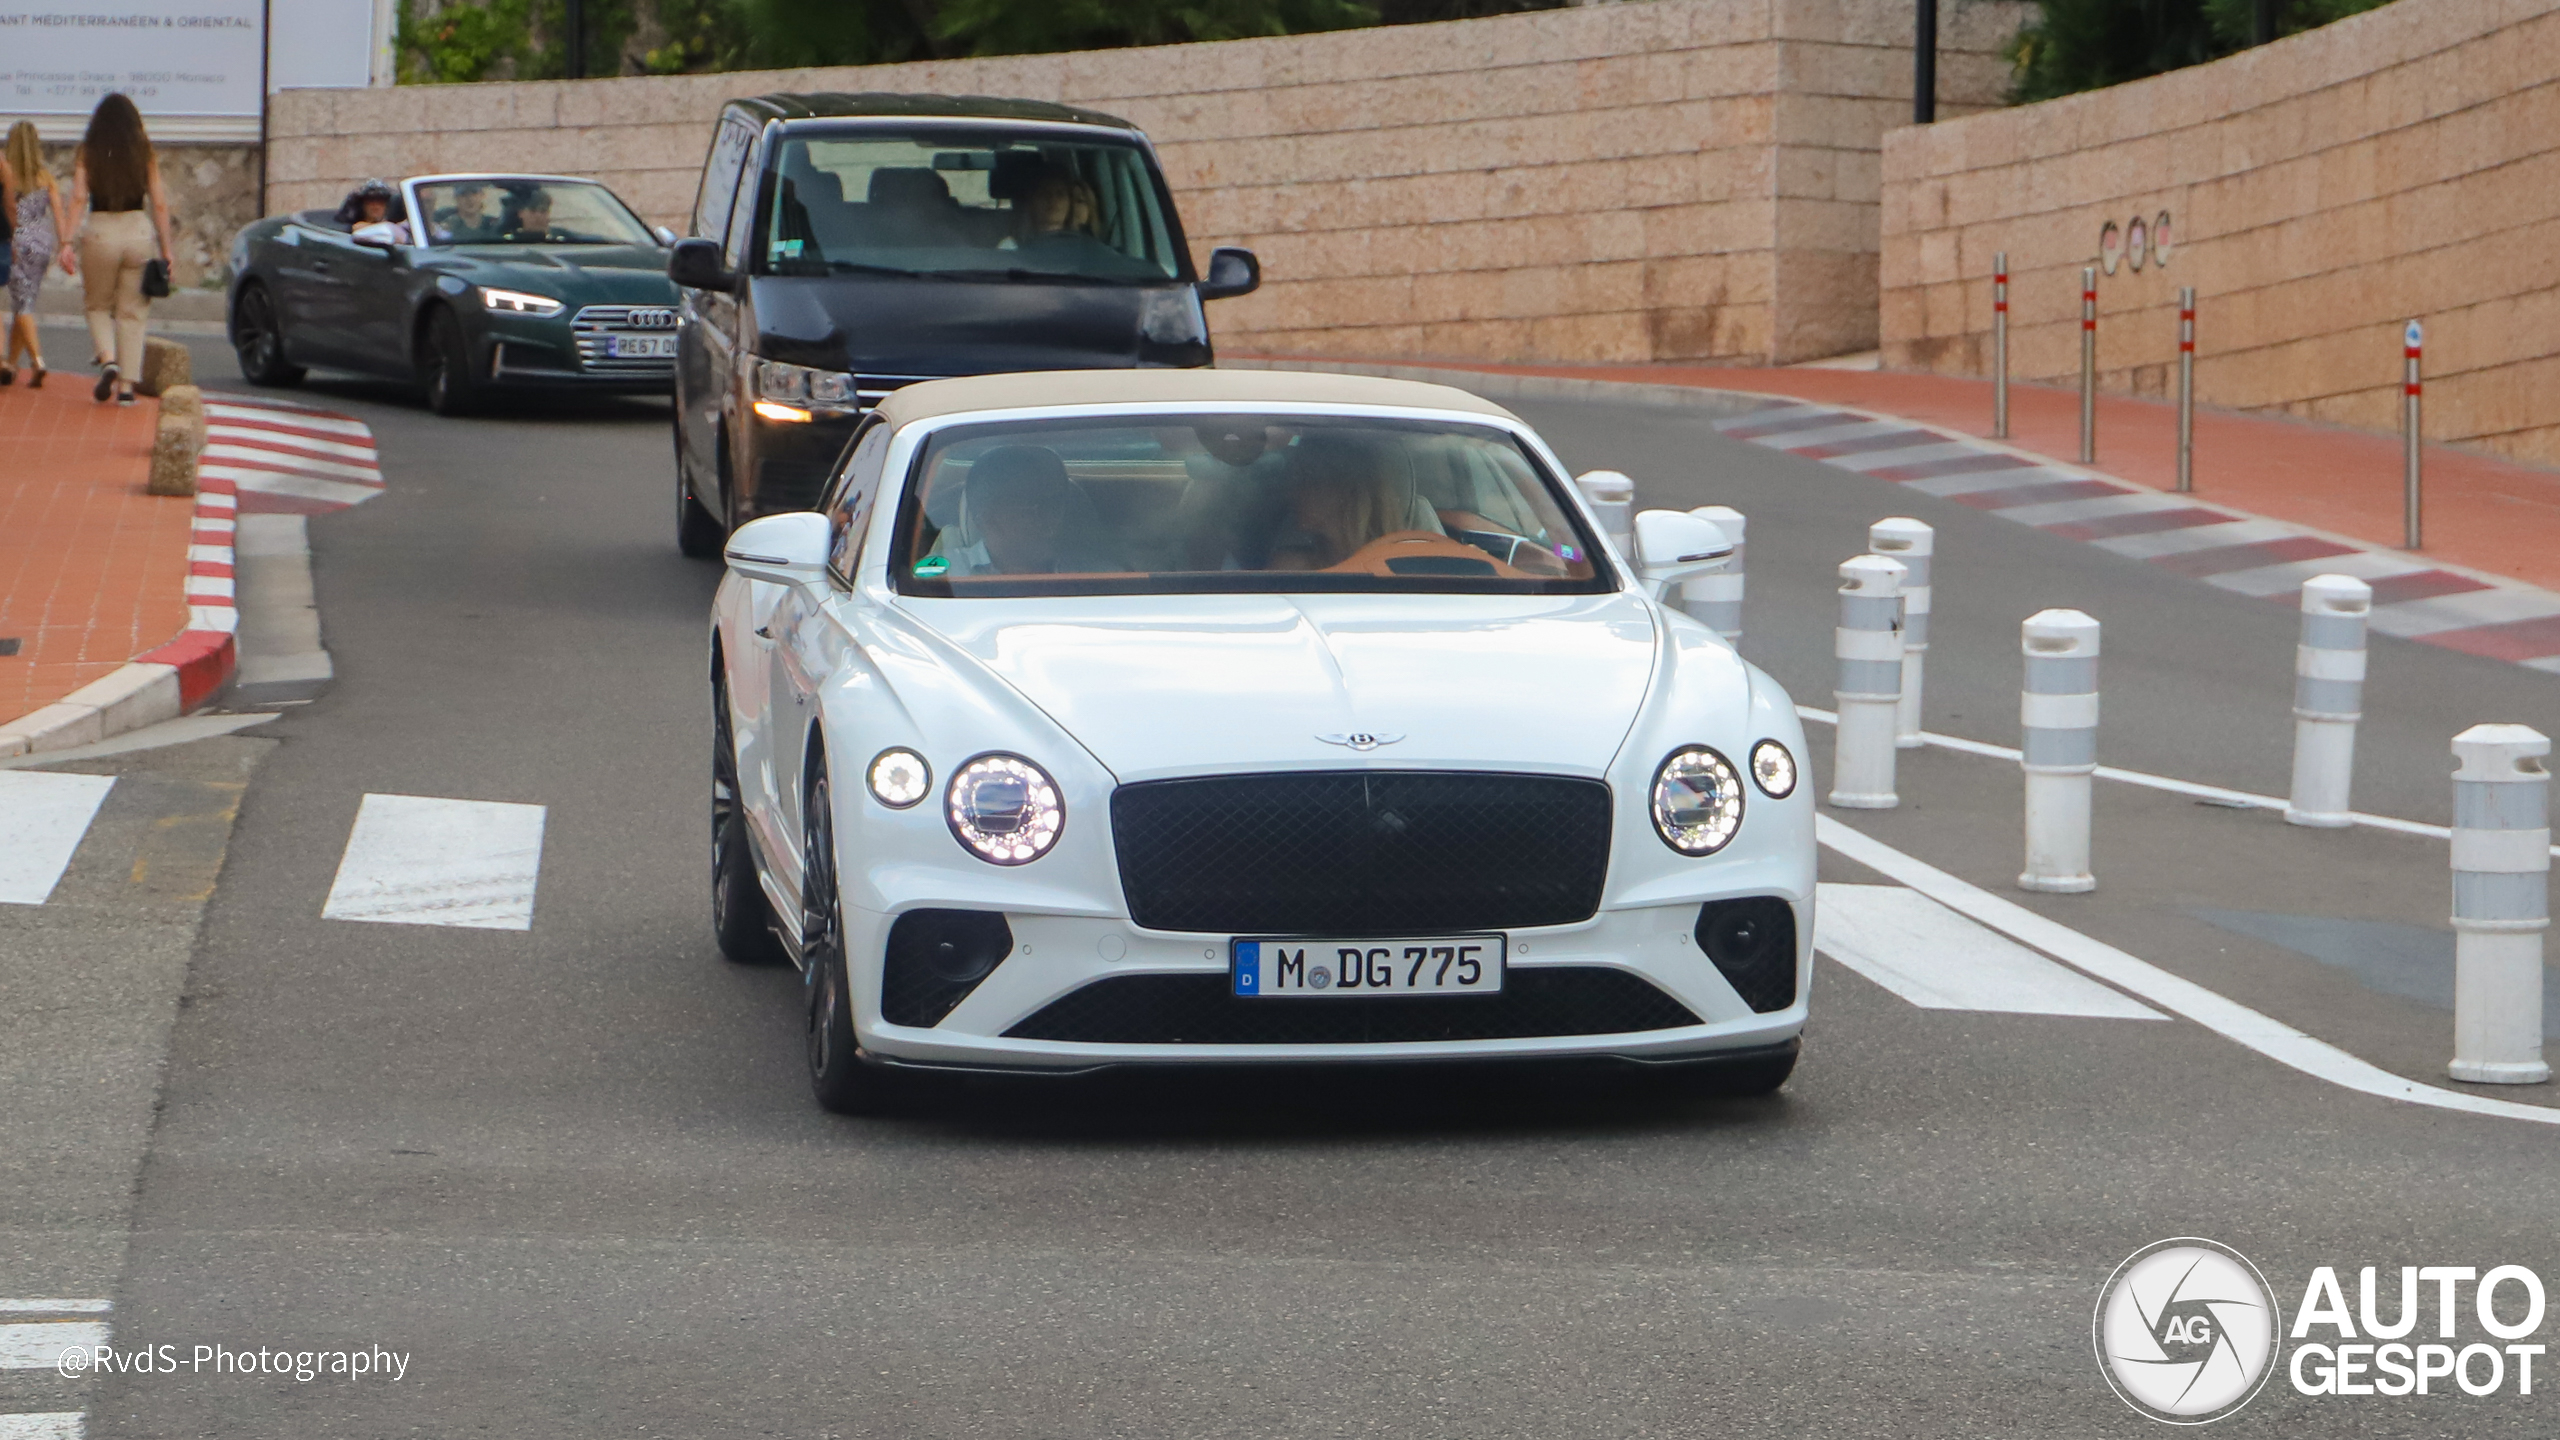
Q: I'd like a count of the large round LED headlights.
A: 2